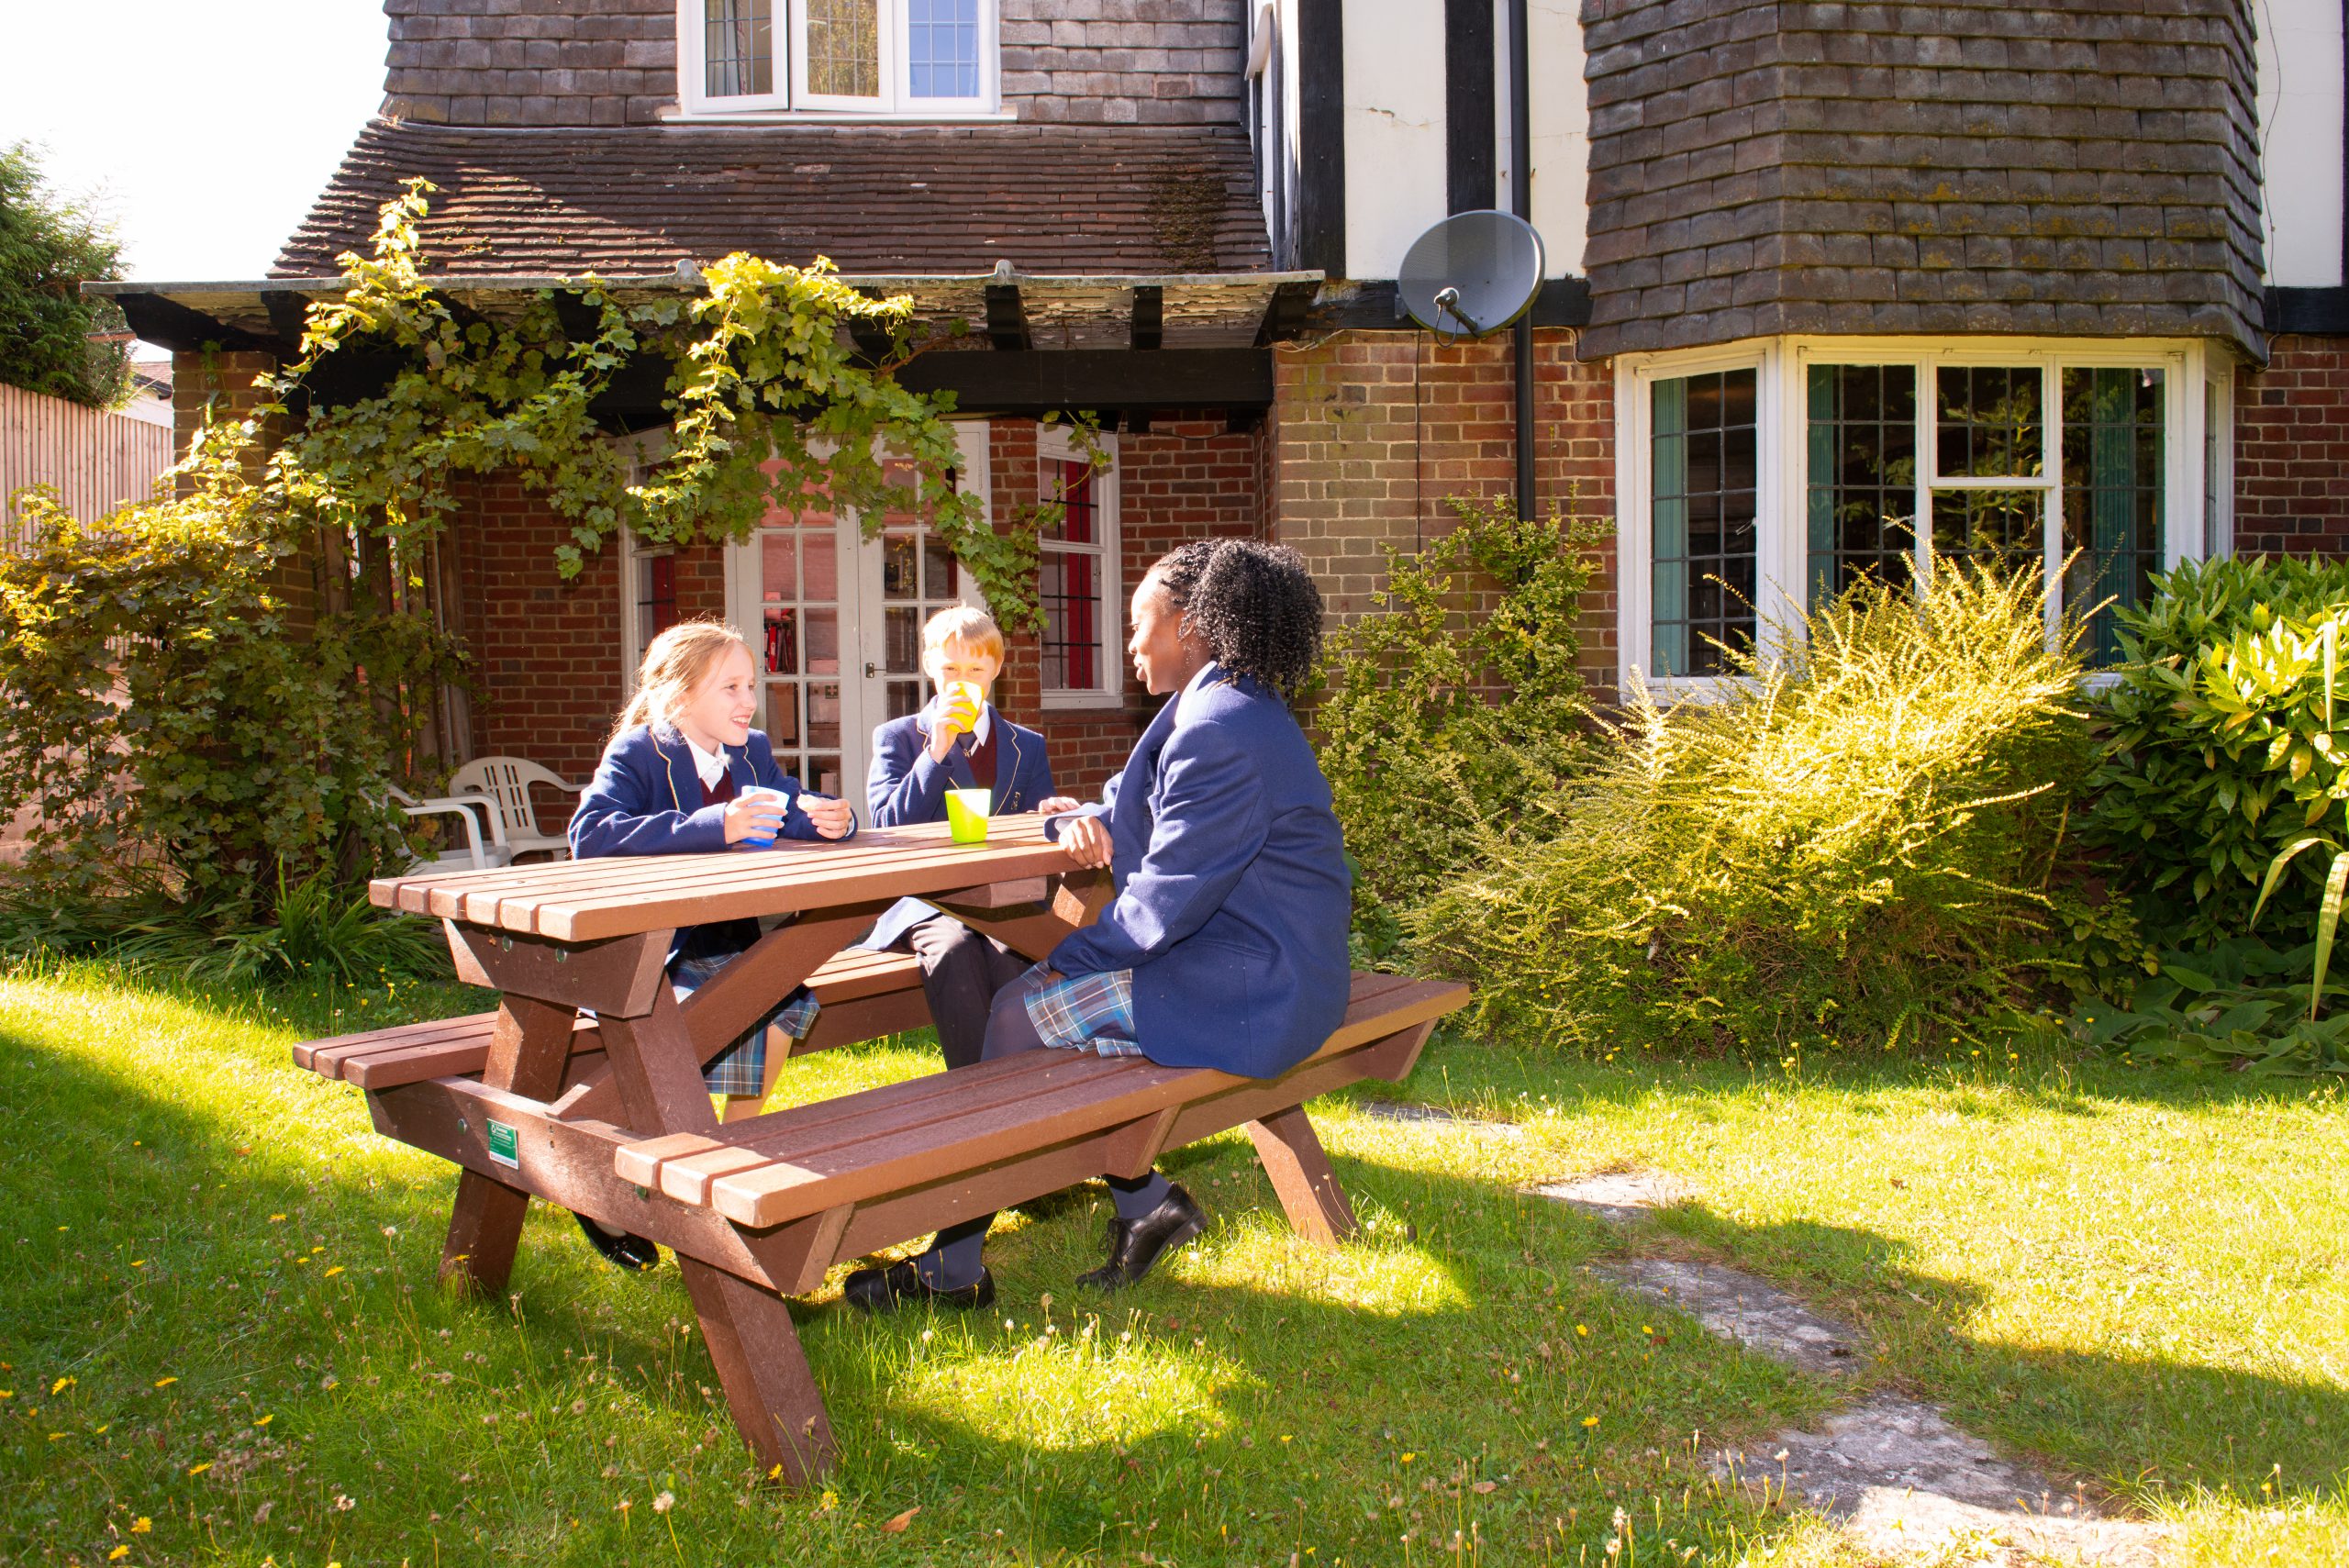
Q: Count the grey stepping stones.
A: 4